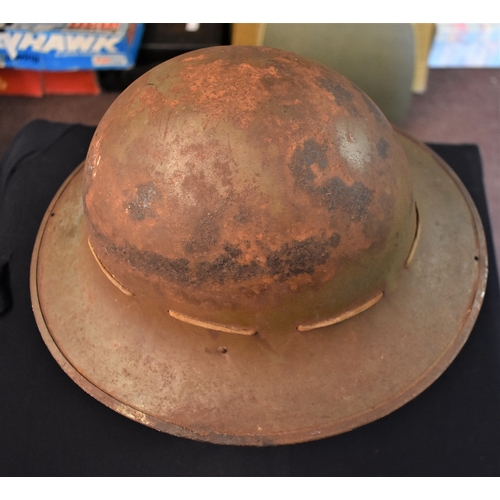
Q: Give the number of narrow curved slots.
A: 4